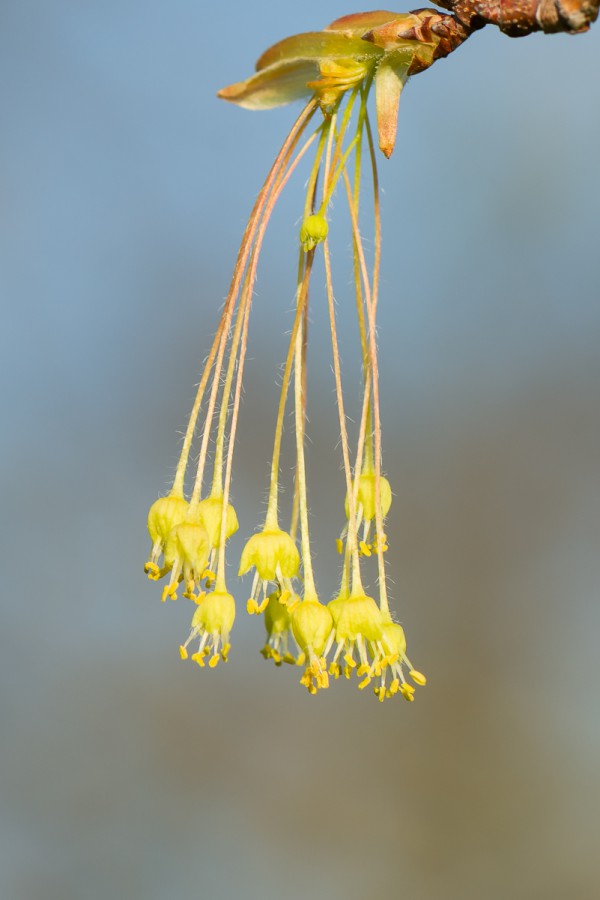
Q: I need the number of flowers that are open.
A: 11